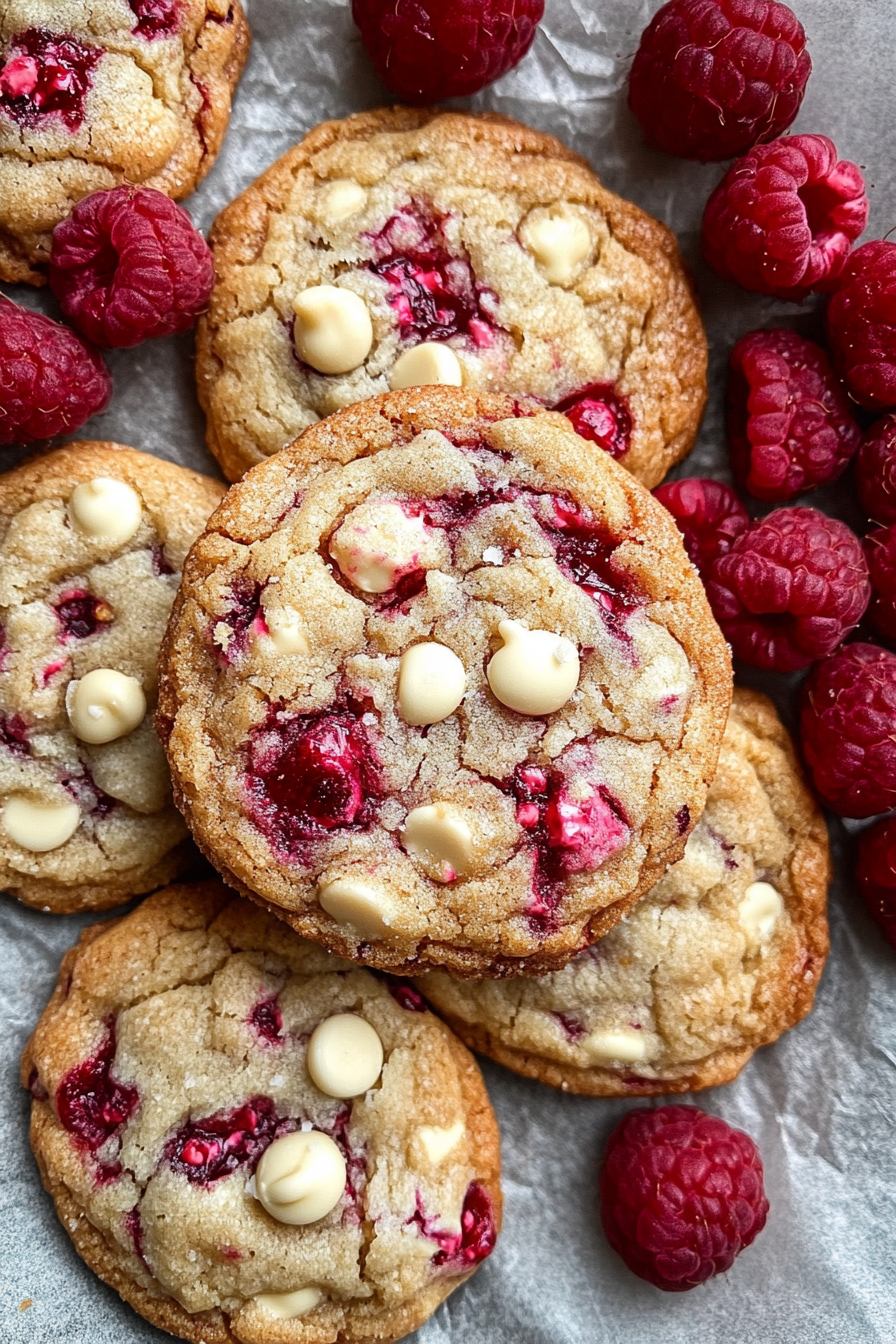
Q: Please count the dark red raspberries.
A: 14